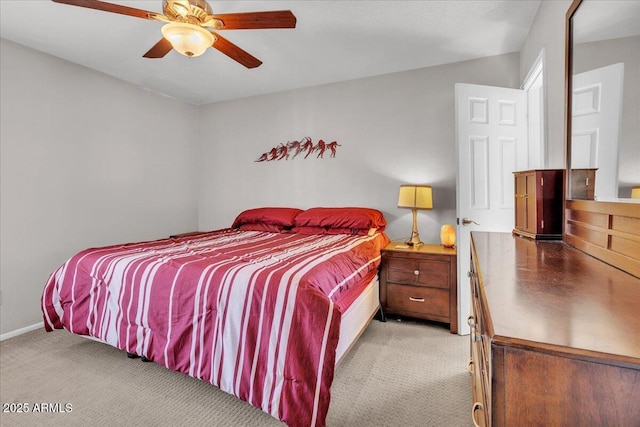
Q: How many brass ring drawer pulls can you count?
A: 3